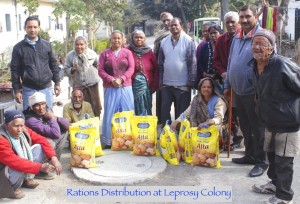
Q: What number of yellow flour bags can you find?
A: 7